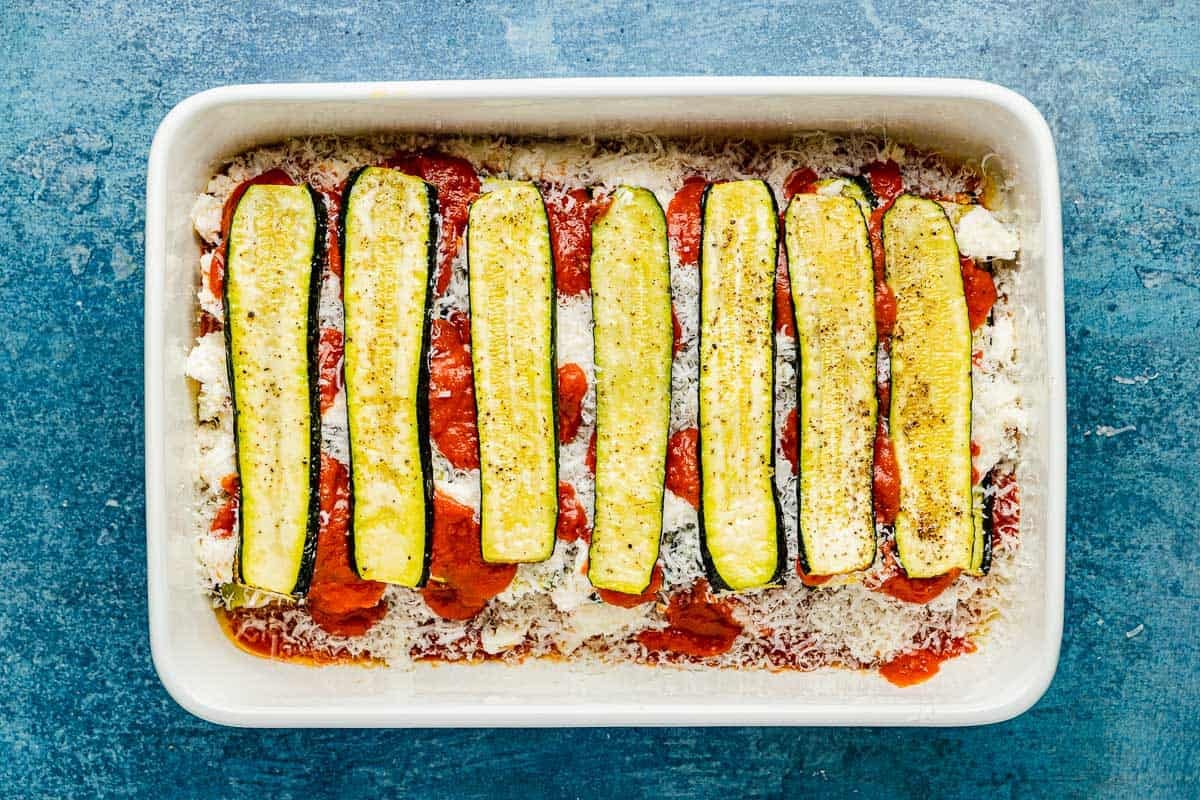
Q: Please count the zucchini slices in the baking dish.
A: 7